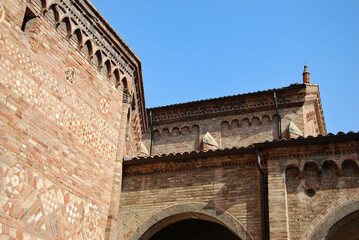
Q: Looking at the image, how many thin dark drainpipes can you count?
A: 3